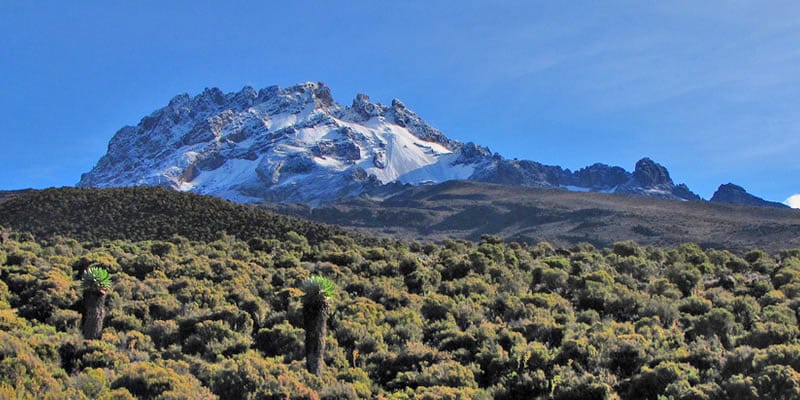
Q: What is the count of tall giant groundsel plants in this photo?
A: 2